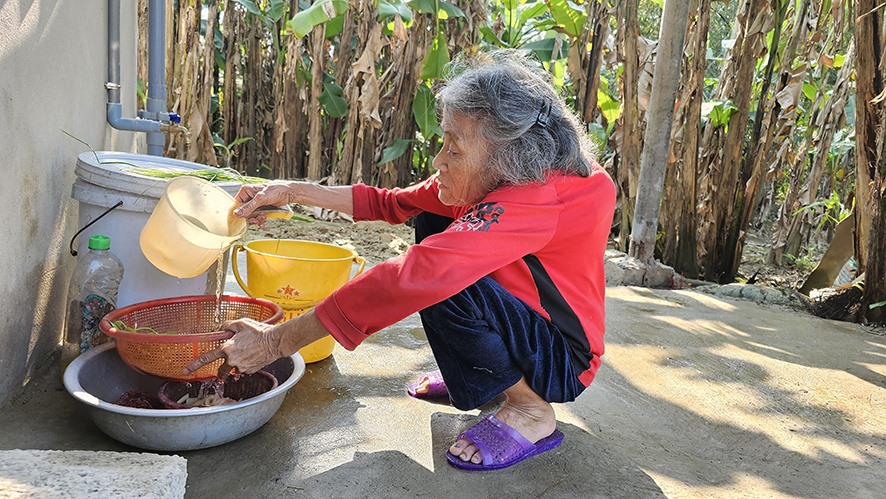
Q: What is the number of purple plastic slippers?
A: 2